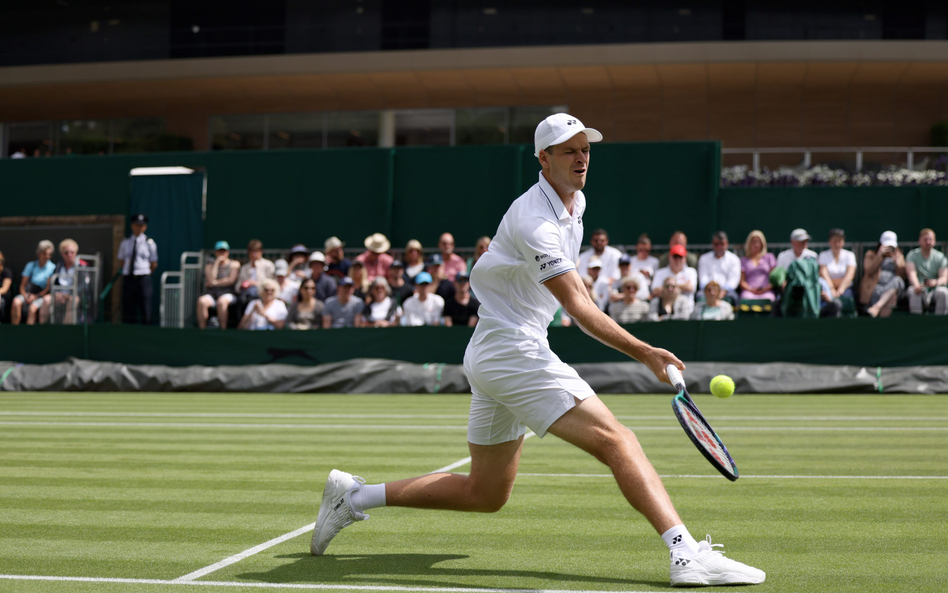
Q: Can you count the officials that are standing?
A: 1